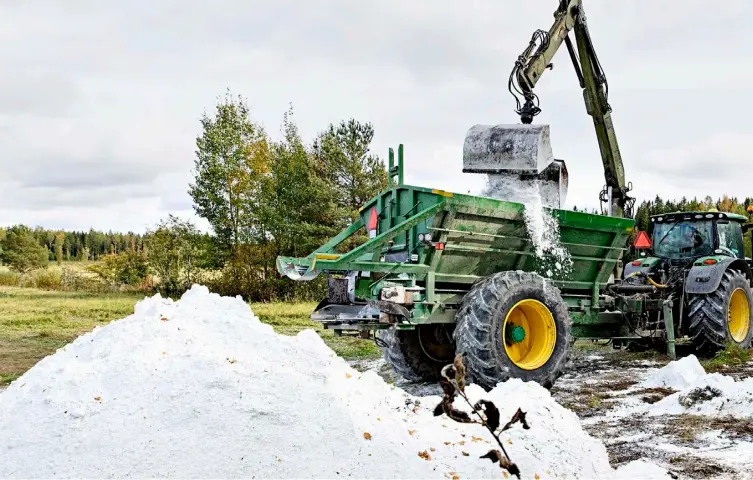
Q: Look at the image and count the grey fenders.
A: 2